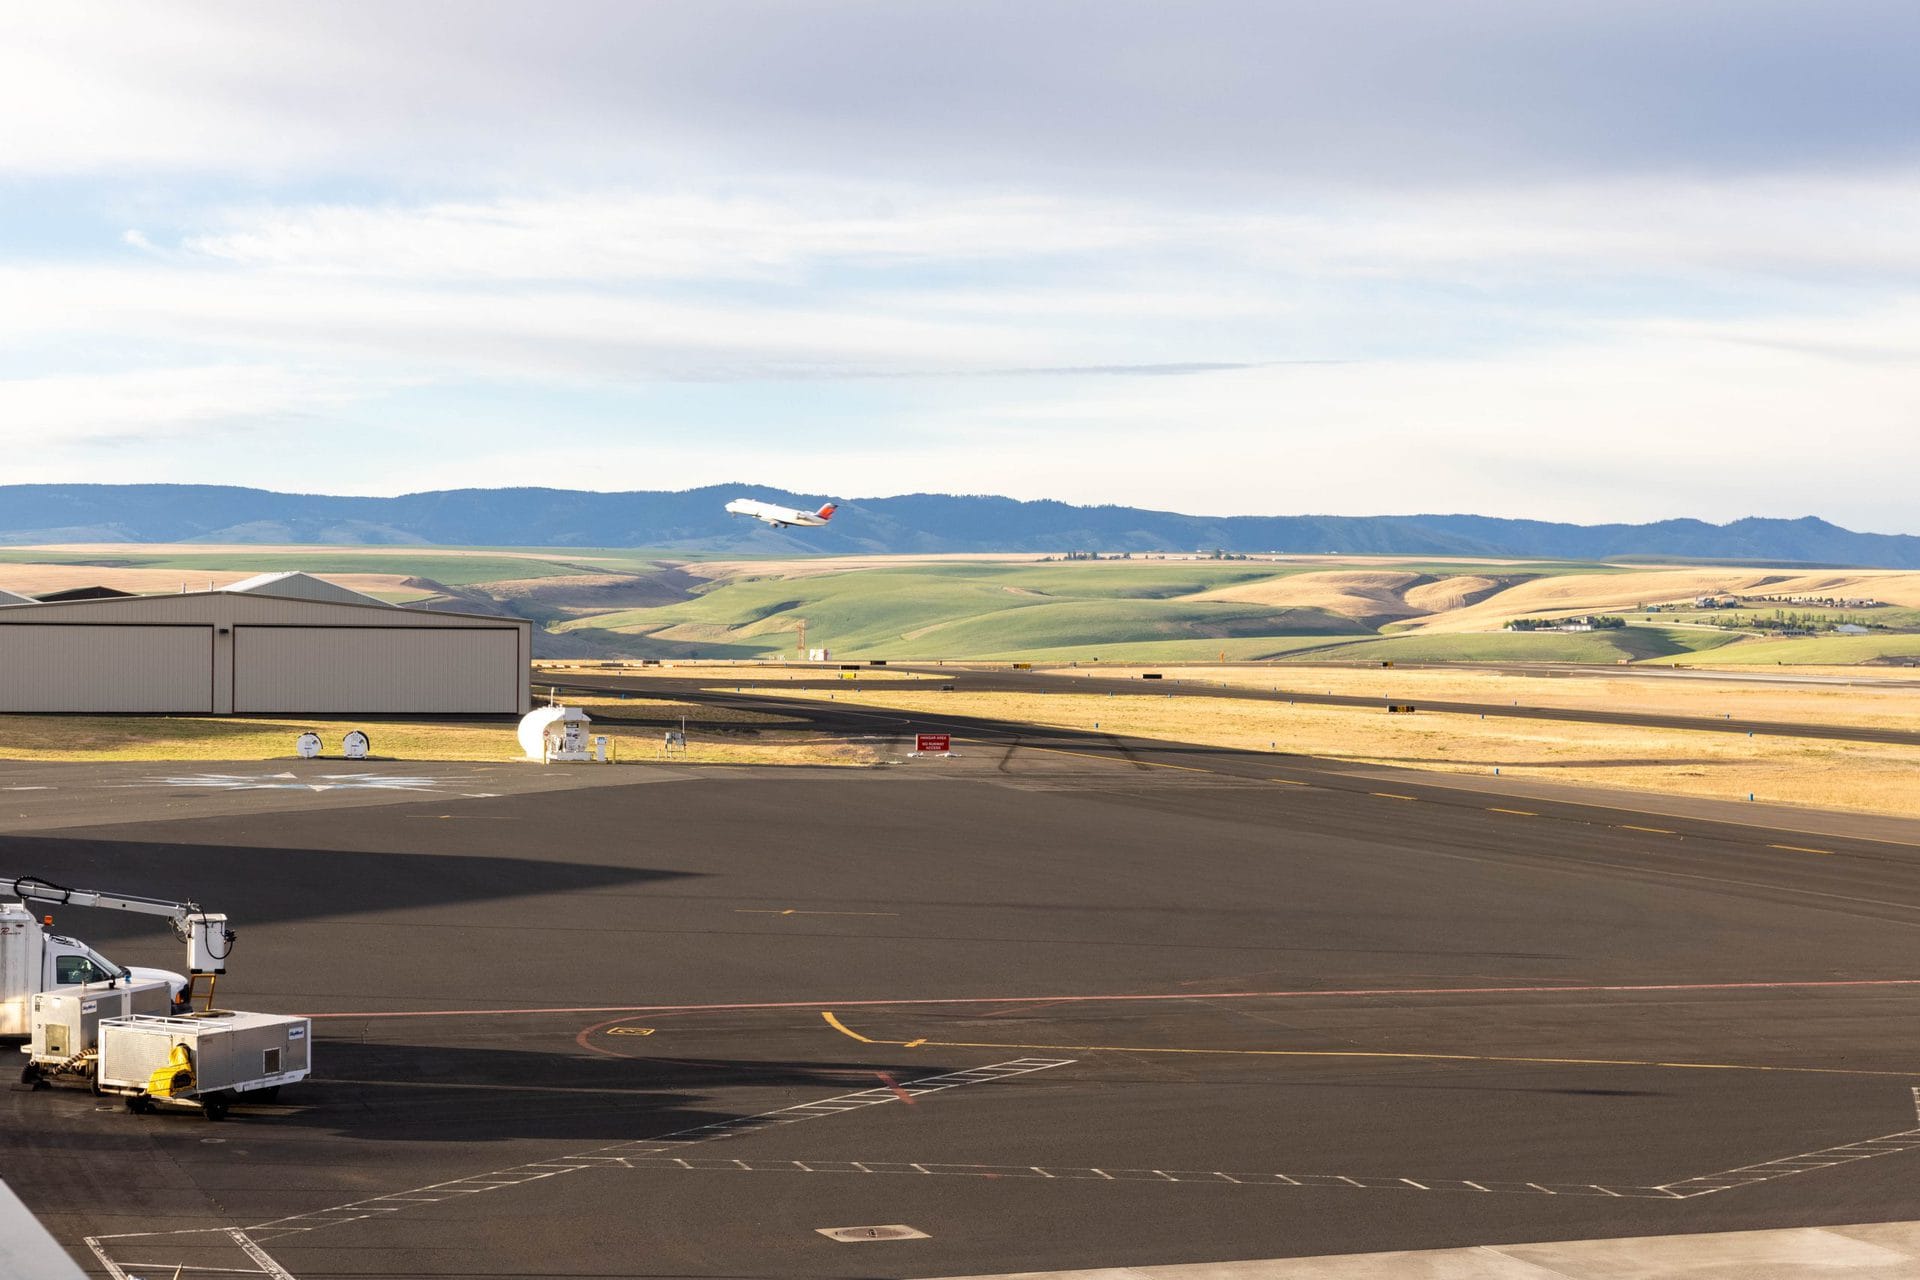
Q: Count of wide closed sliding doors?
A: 2